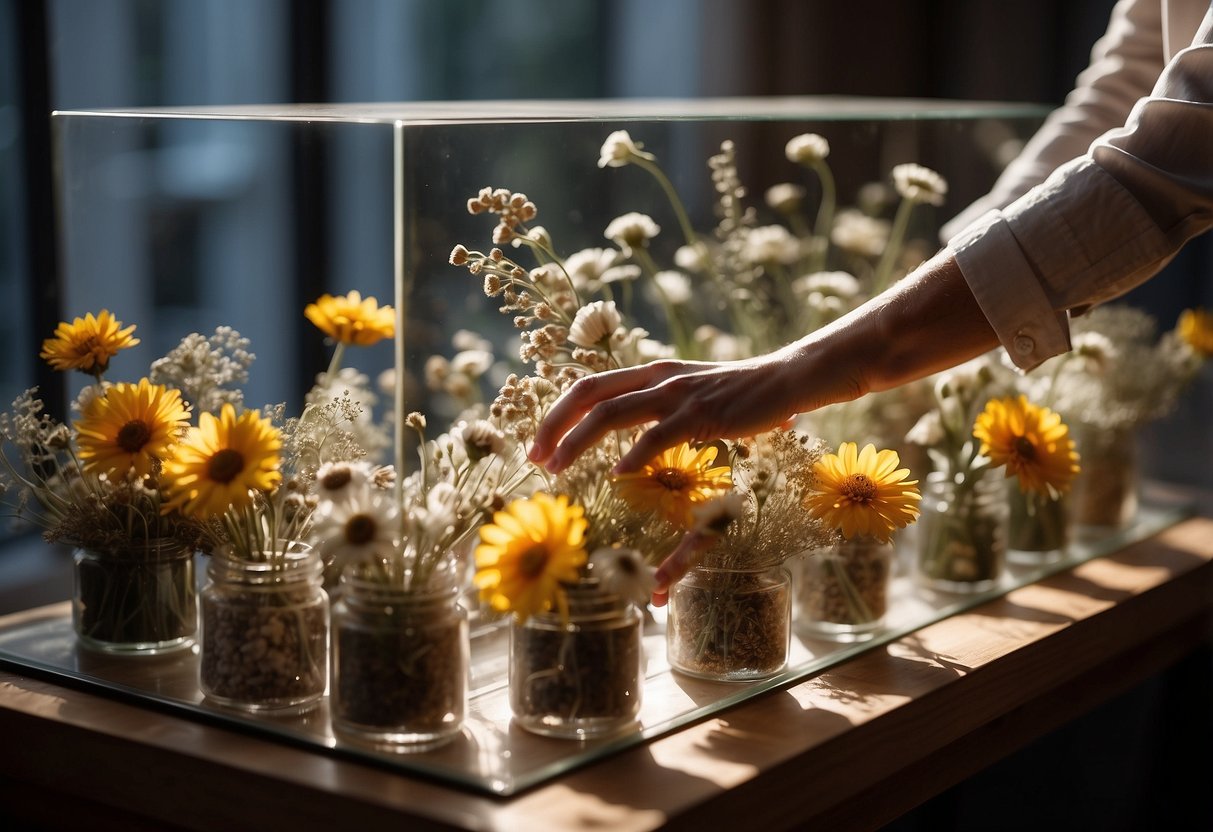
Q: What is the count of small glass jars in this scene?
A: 9